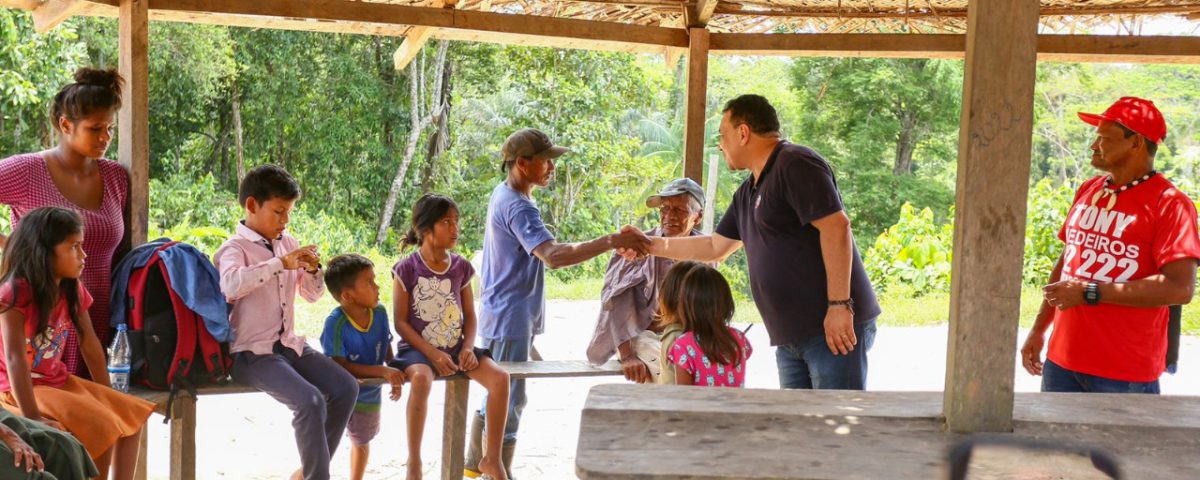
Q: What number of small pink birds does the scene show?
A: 0